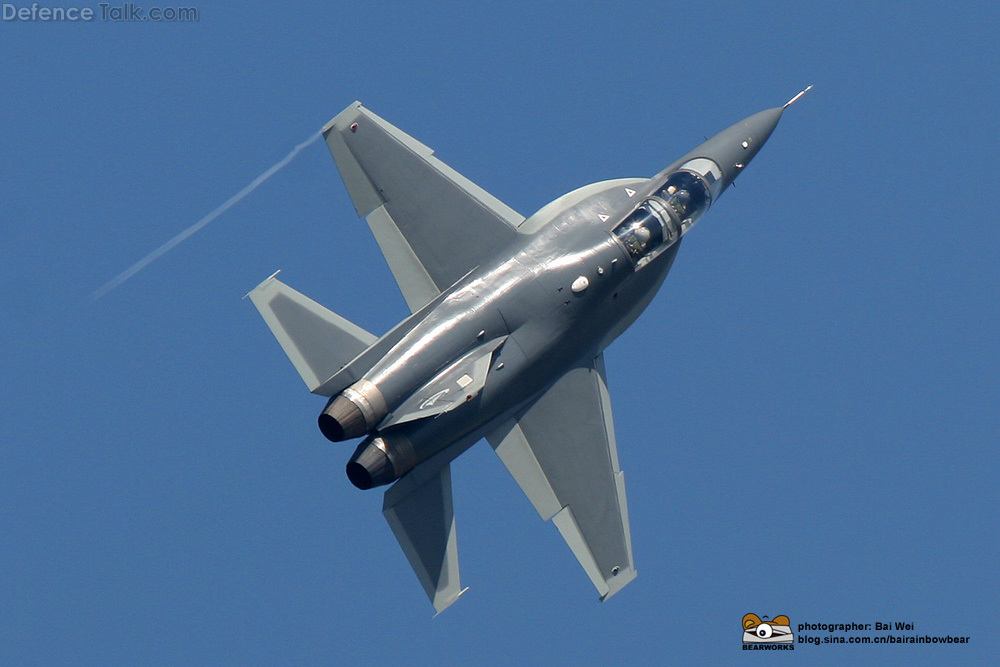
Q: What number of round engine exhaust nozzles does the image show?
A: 2